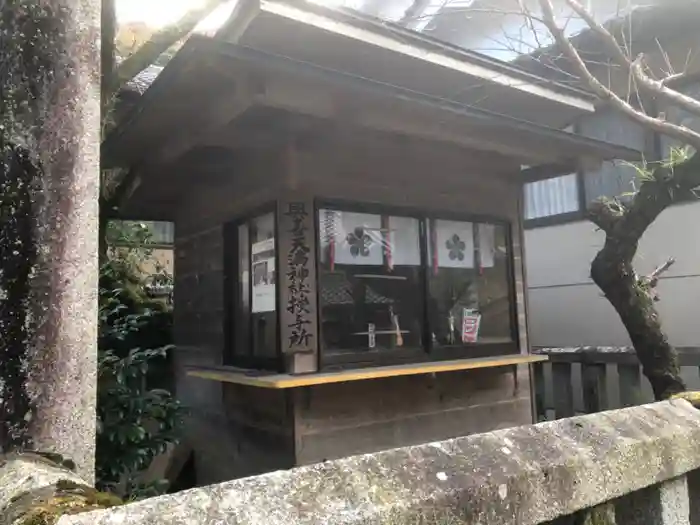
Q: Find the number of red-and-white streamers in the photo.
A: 4